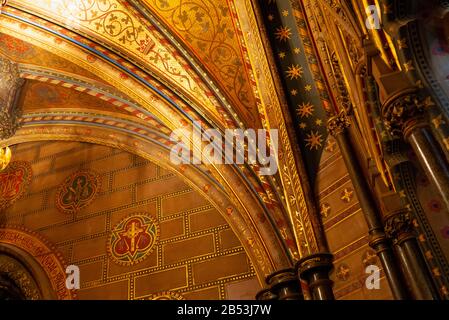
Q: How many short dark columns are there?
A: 3